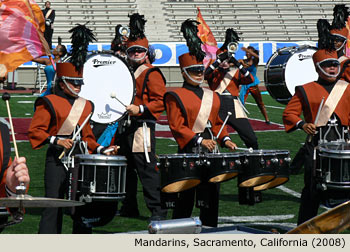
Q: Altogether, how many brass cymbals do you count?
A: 2